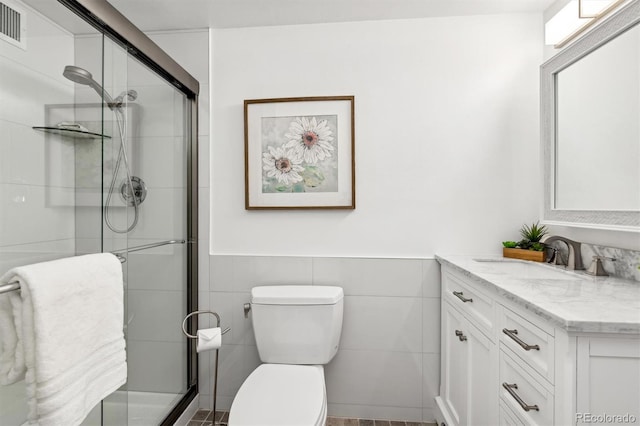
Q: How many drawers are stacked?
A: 3